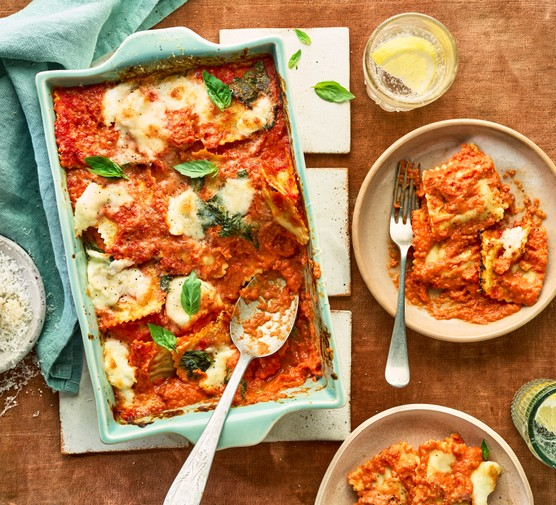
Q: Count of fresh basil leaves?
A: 9